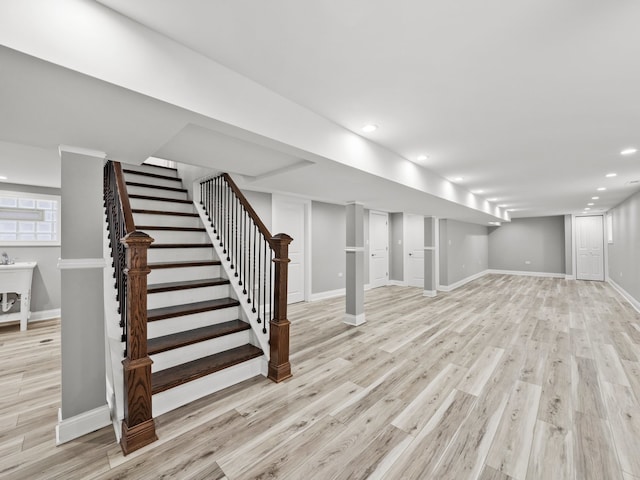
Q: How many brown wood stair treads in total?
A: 12